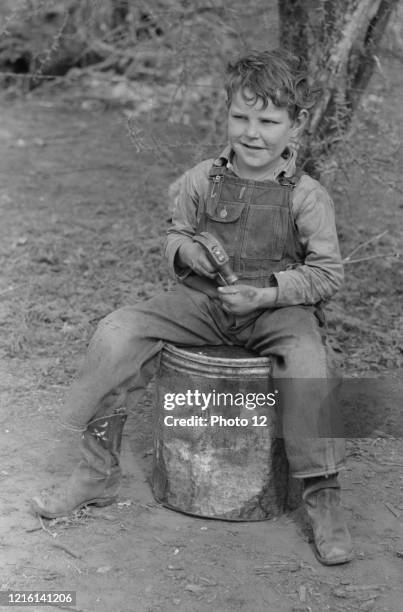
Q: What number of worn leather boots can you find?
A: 2